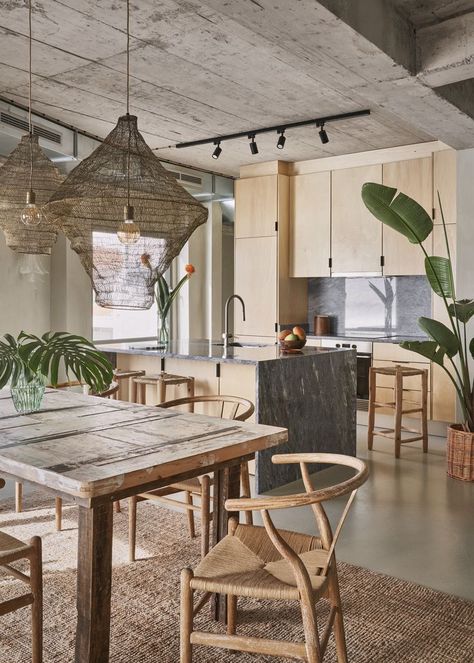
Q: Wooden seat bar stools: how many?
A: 3